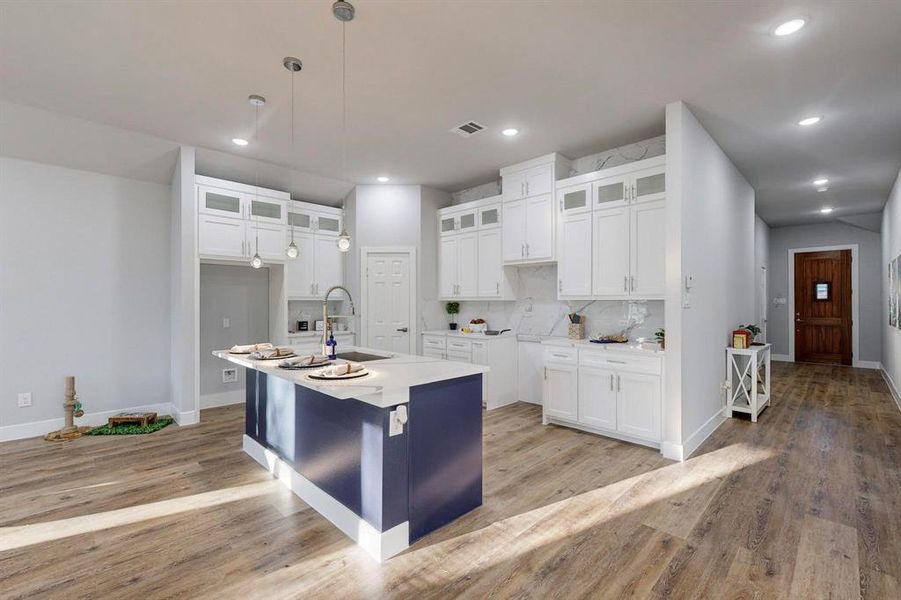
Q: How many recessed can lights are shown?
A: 7